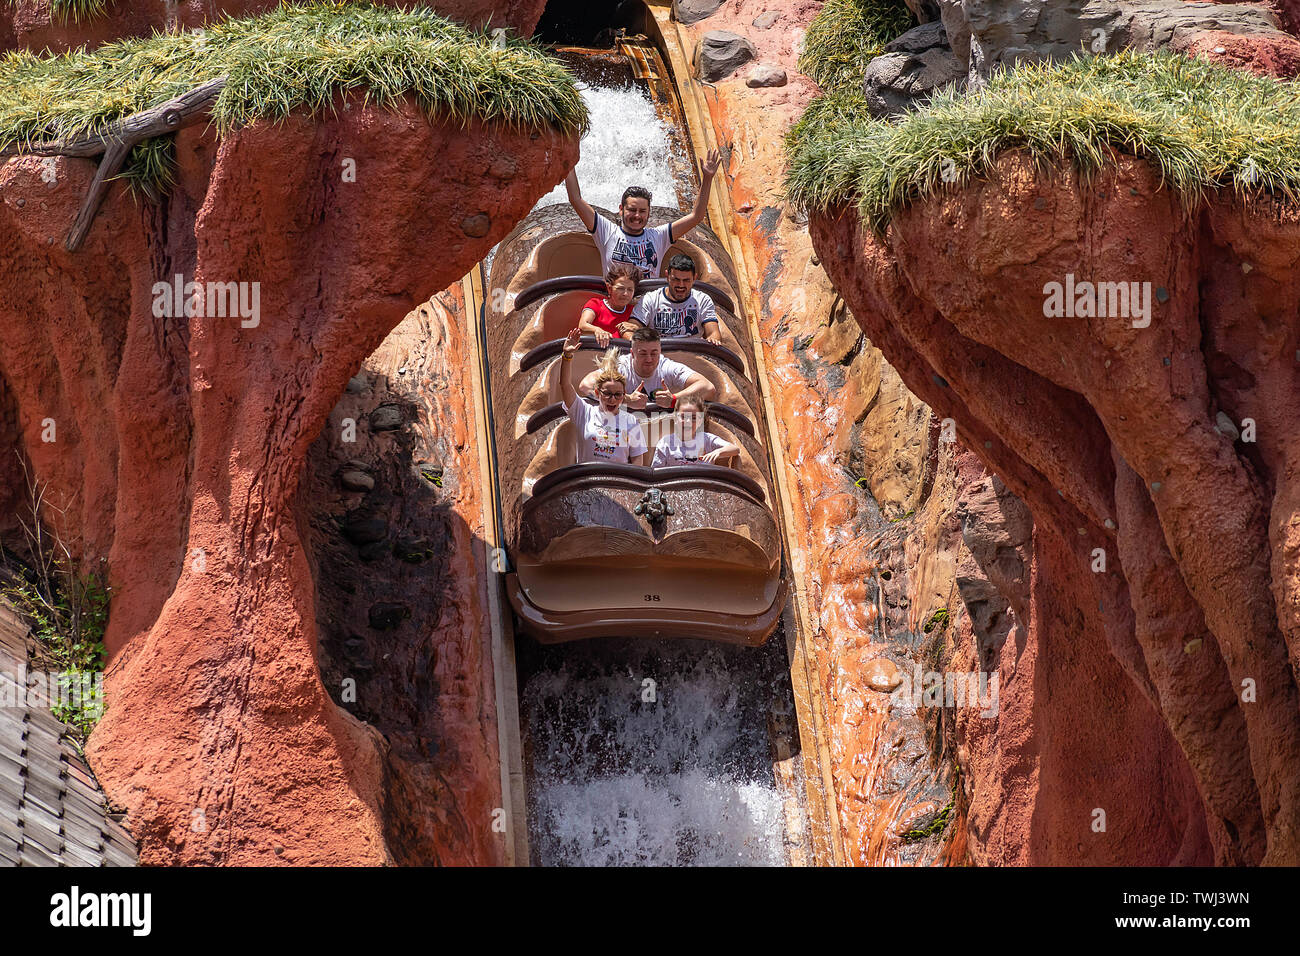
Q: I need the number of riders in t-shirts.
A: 6